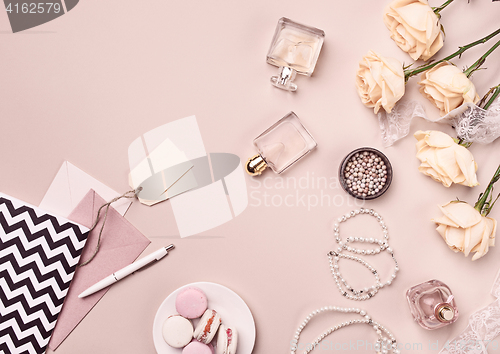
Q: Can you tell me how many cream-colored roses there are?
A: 5